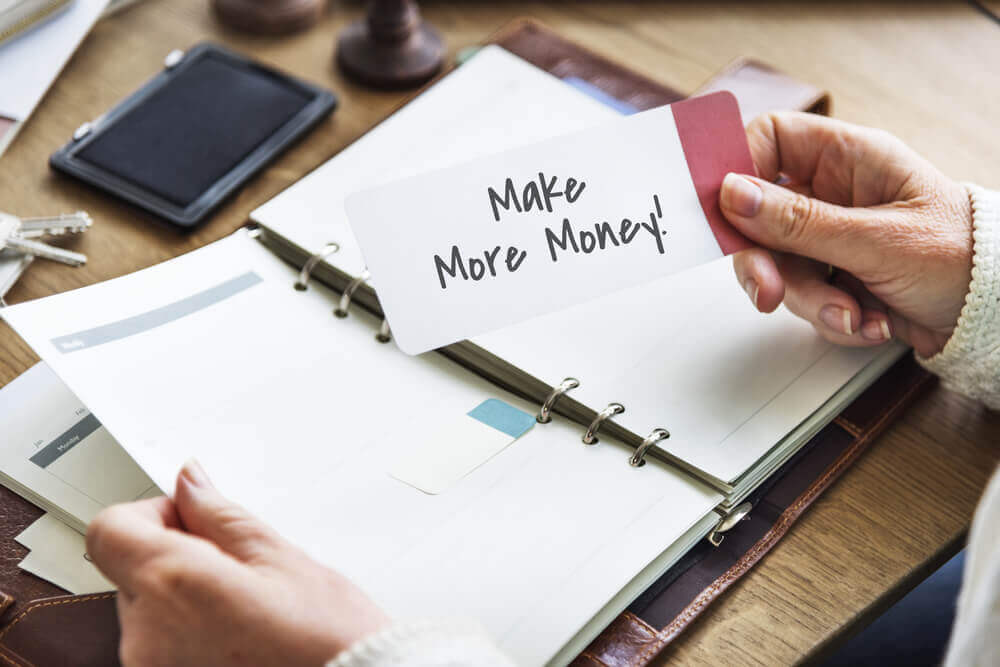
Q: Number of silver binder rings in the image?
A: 6